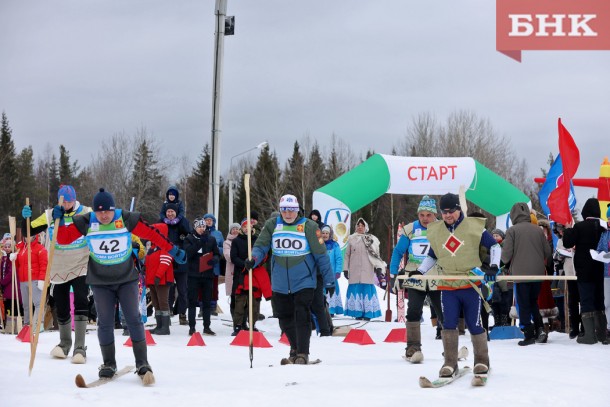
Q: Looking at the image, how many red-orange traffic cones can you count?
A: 7